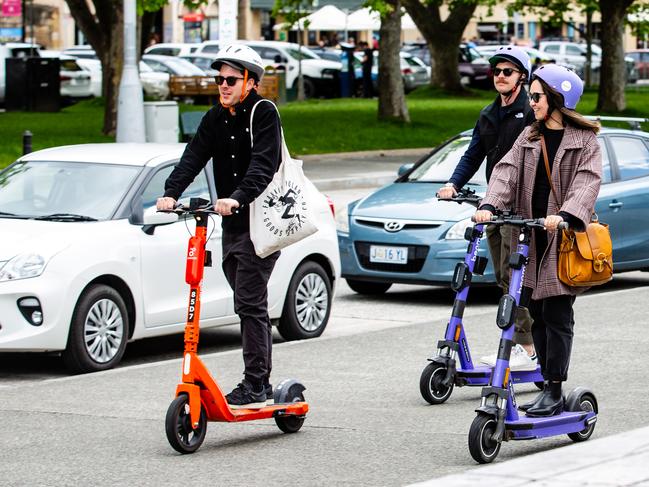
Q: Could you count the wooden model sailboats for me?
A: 0